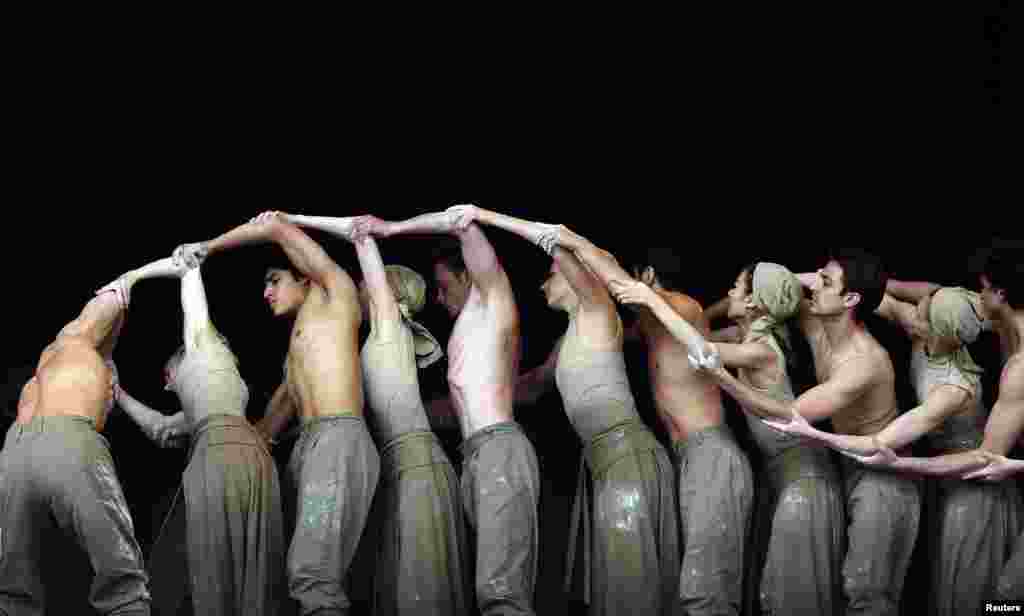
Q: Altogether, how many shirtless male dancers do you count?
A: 6